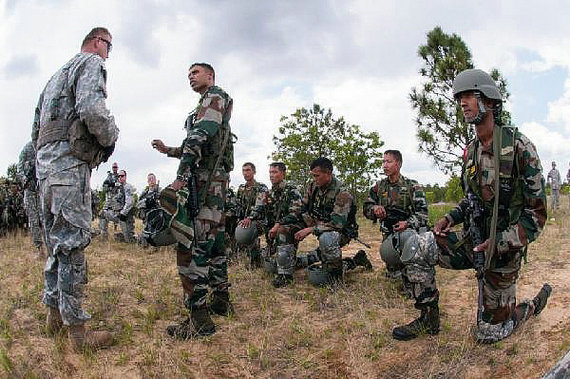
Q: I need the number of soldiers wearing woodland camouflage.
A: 6